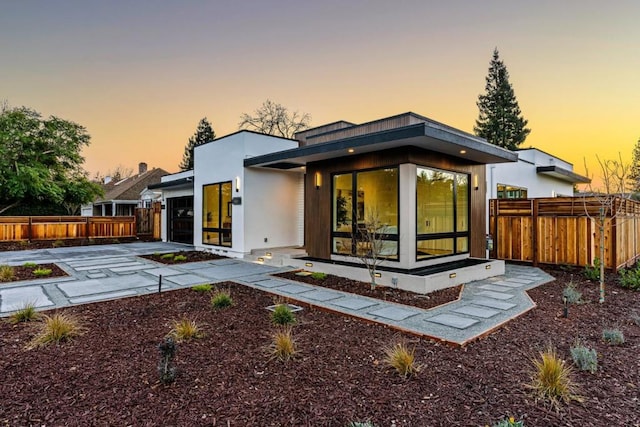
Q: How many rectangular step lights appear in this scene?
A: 6